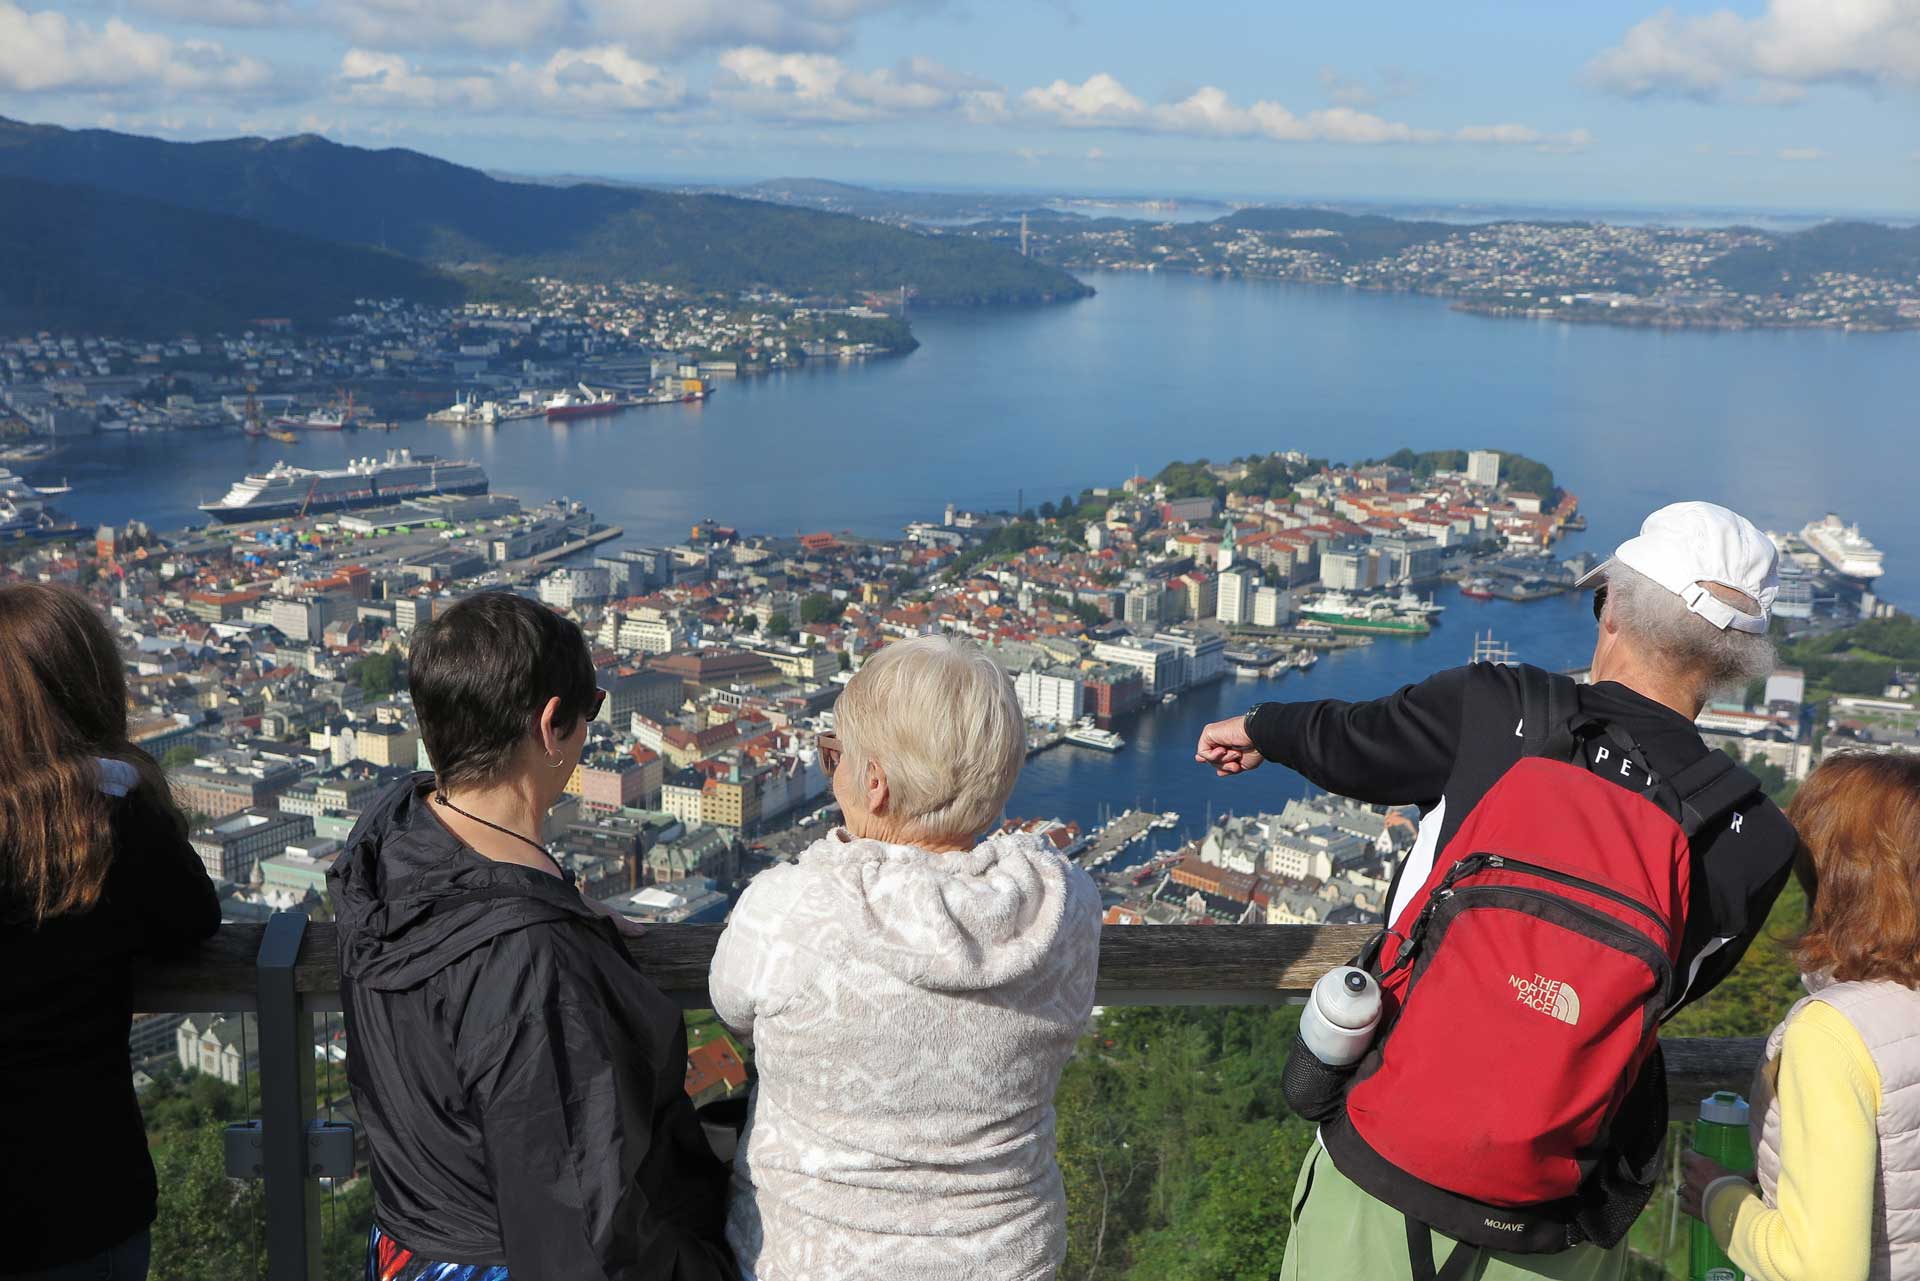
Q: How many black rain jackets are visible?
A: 1